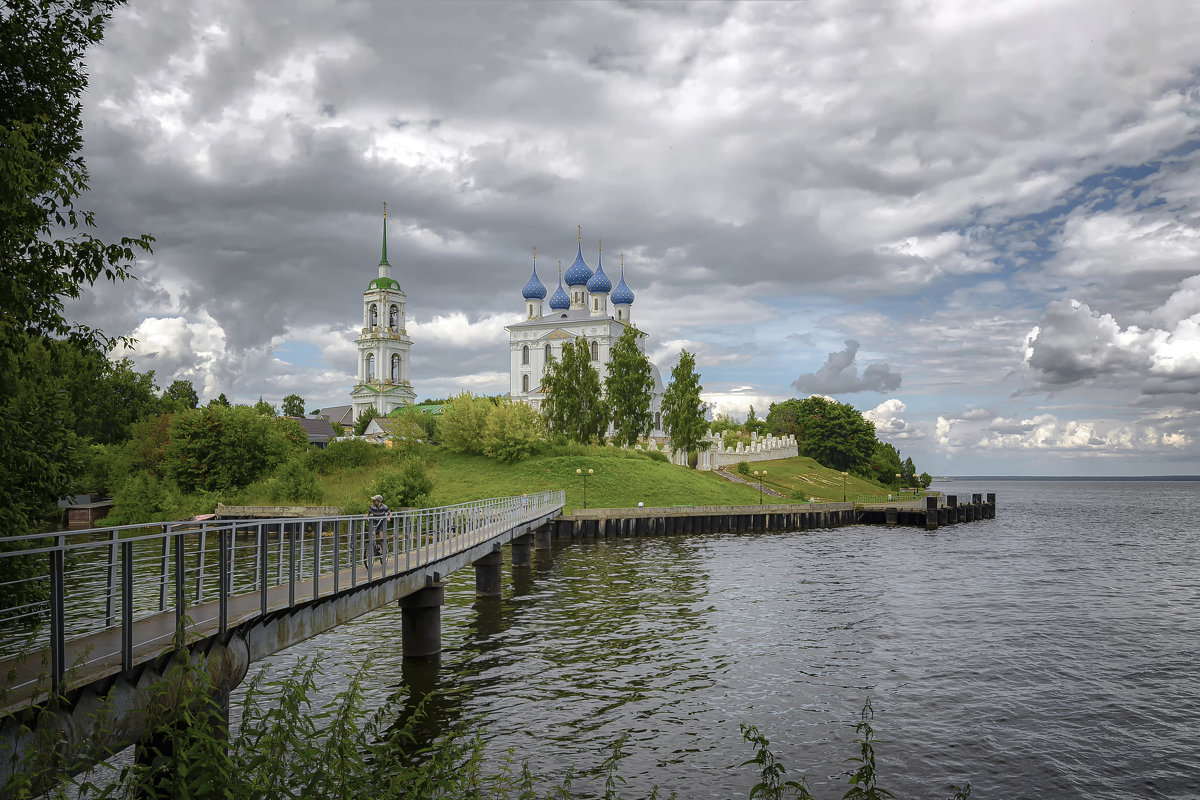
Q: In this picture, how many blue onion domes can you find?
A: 5